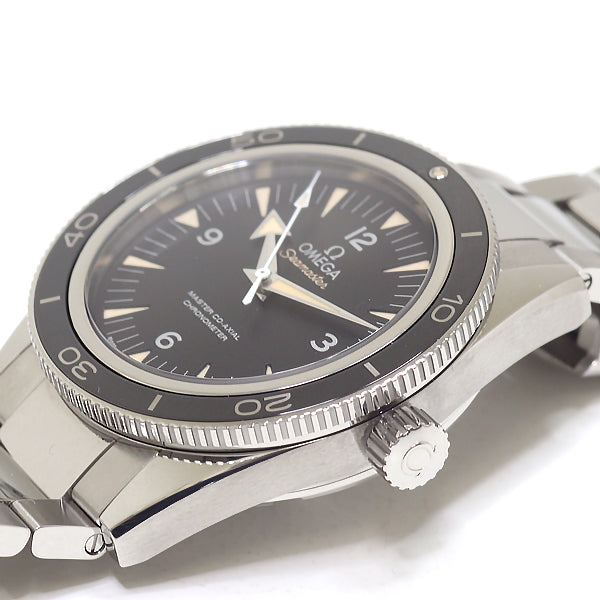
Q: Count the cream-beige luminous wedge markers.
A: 11